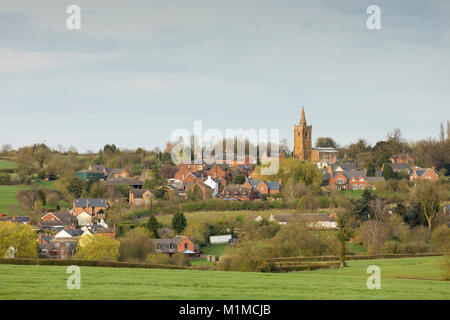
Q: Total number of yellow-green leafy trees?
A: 3